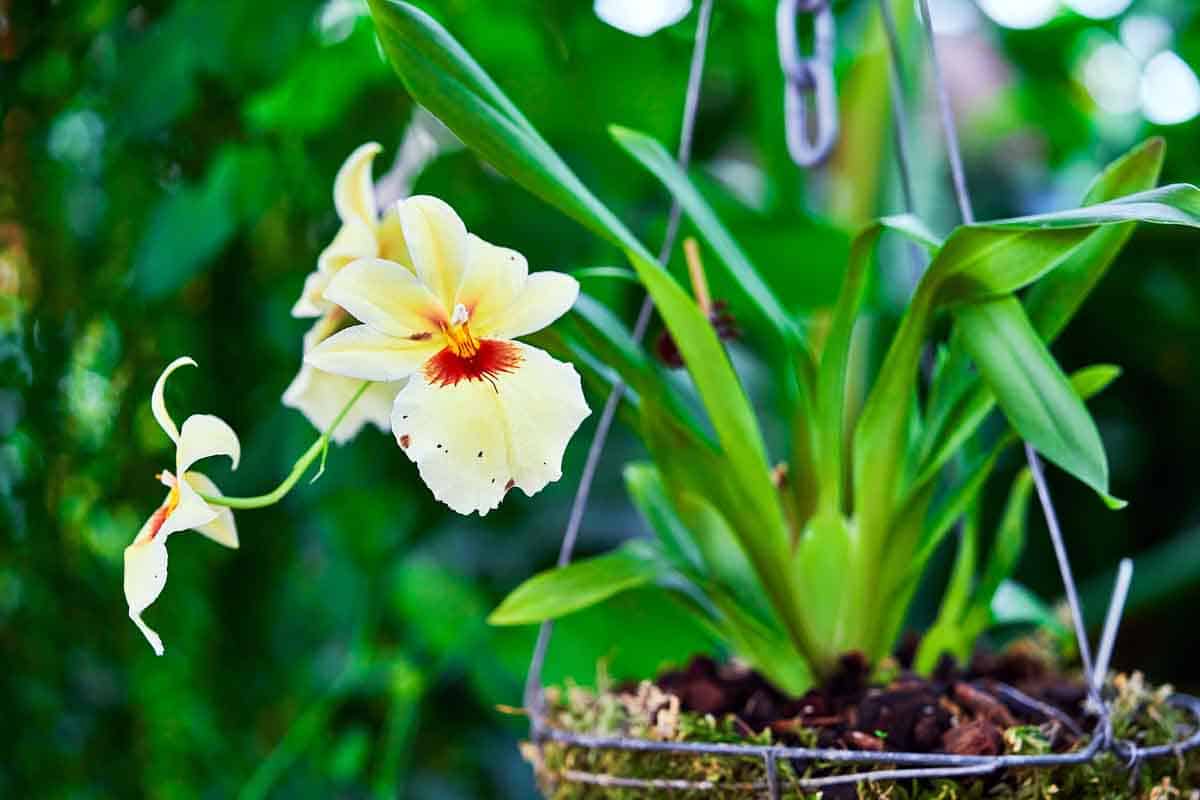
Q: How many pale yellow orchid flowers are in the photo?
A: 3